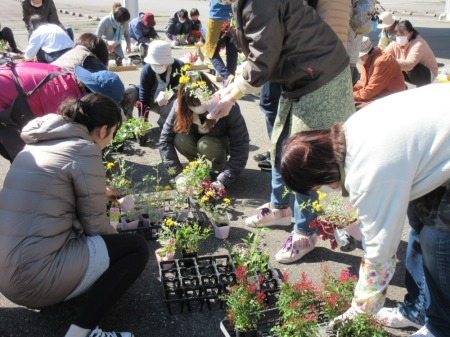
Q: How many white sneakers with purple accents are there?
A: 2